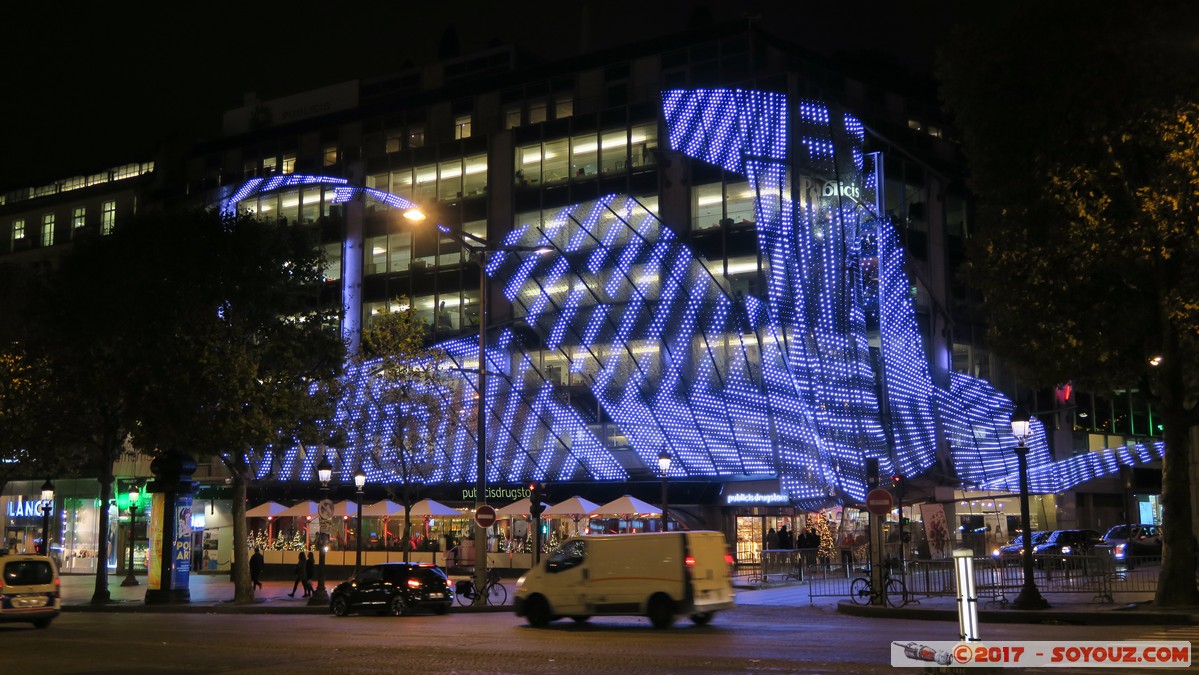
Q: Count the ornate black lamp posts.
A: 6